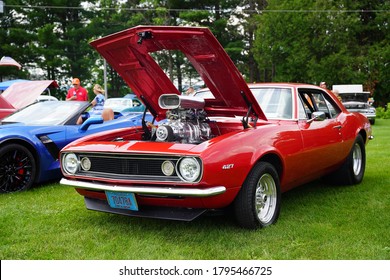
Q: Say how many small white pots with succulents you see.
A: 0